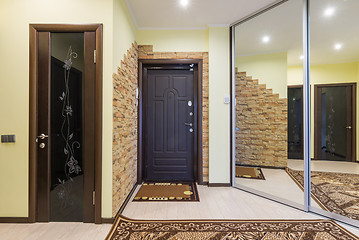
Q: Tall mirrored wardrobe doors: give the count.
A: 2